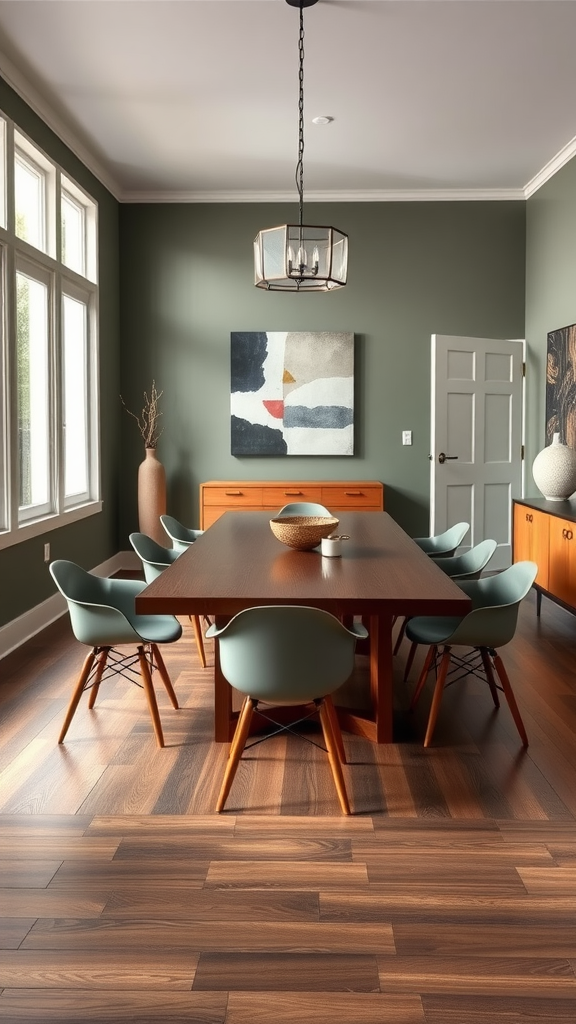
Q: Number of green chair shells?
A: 8